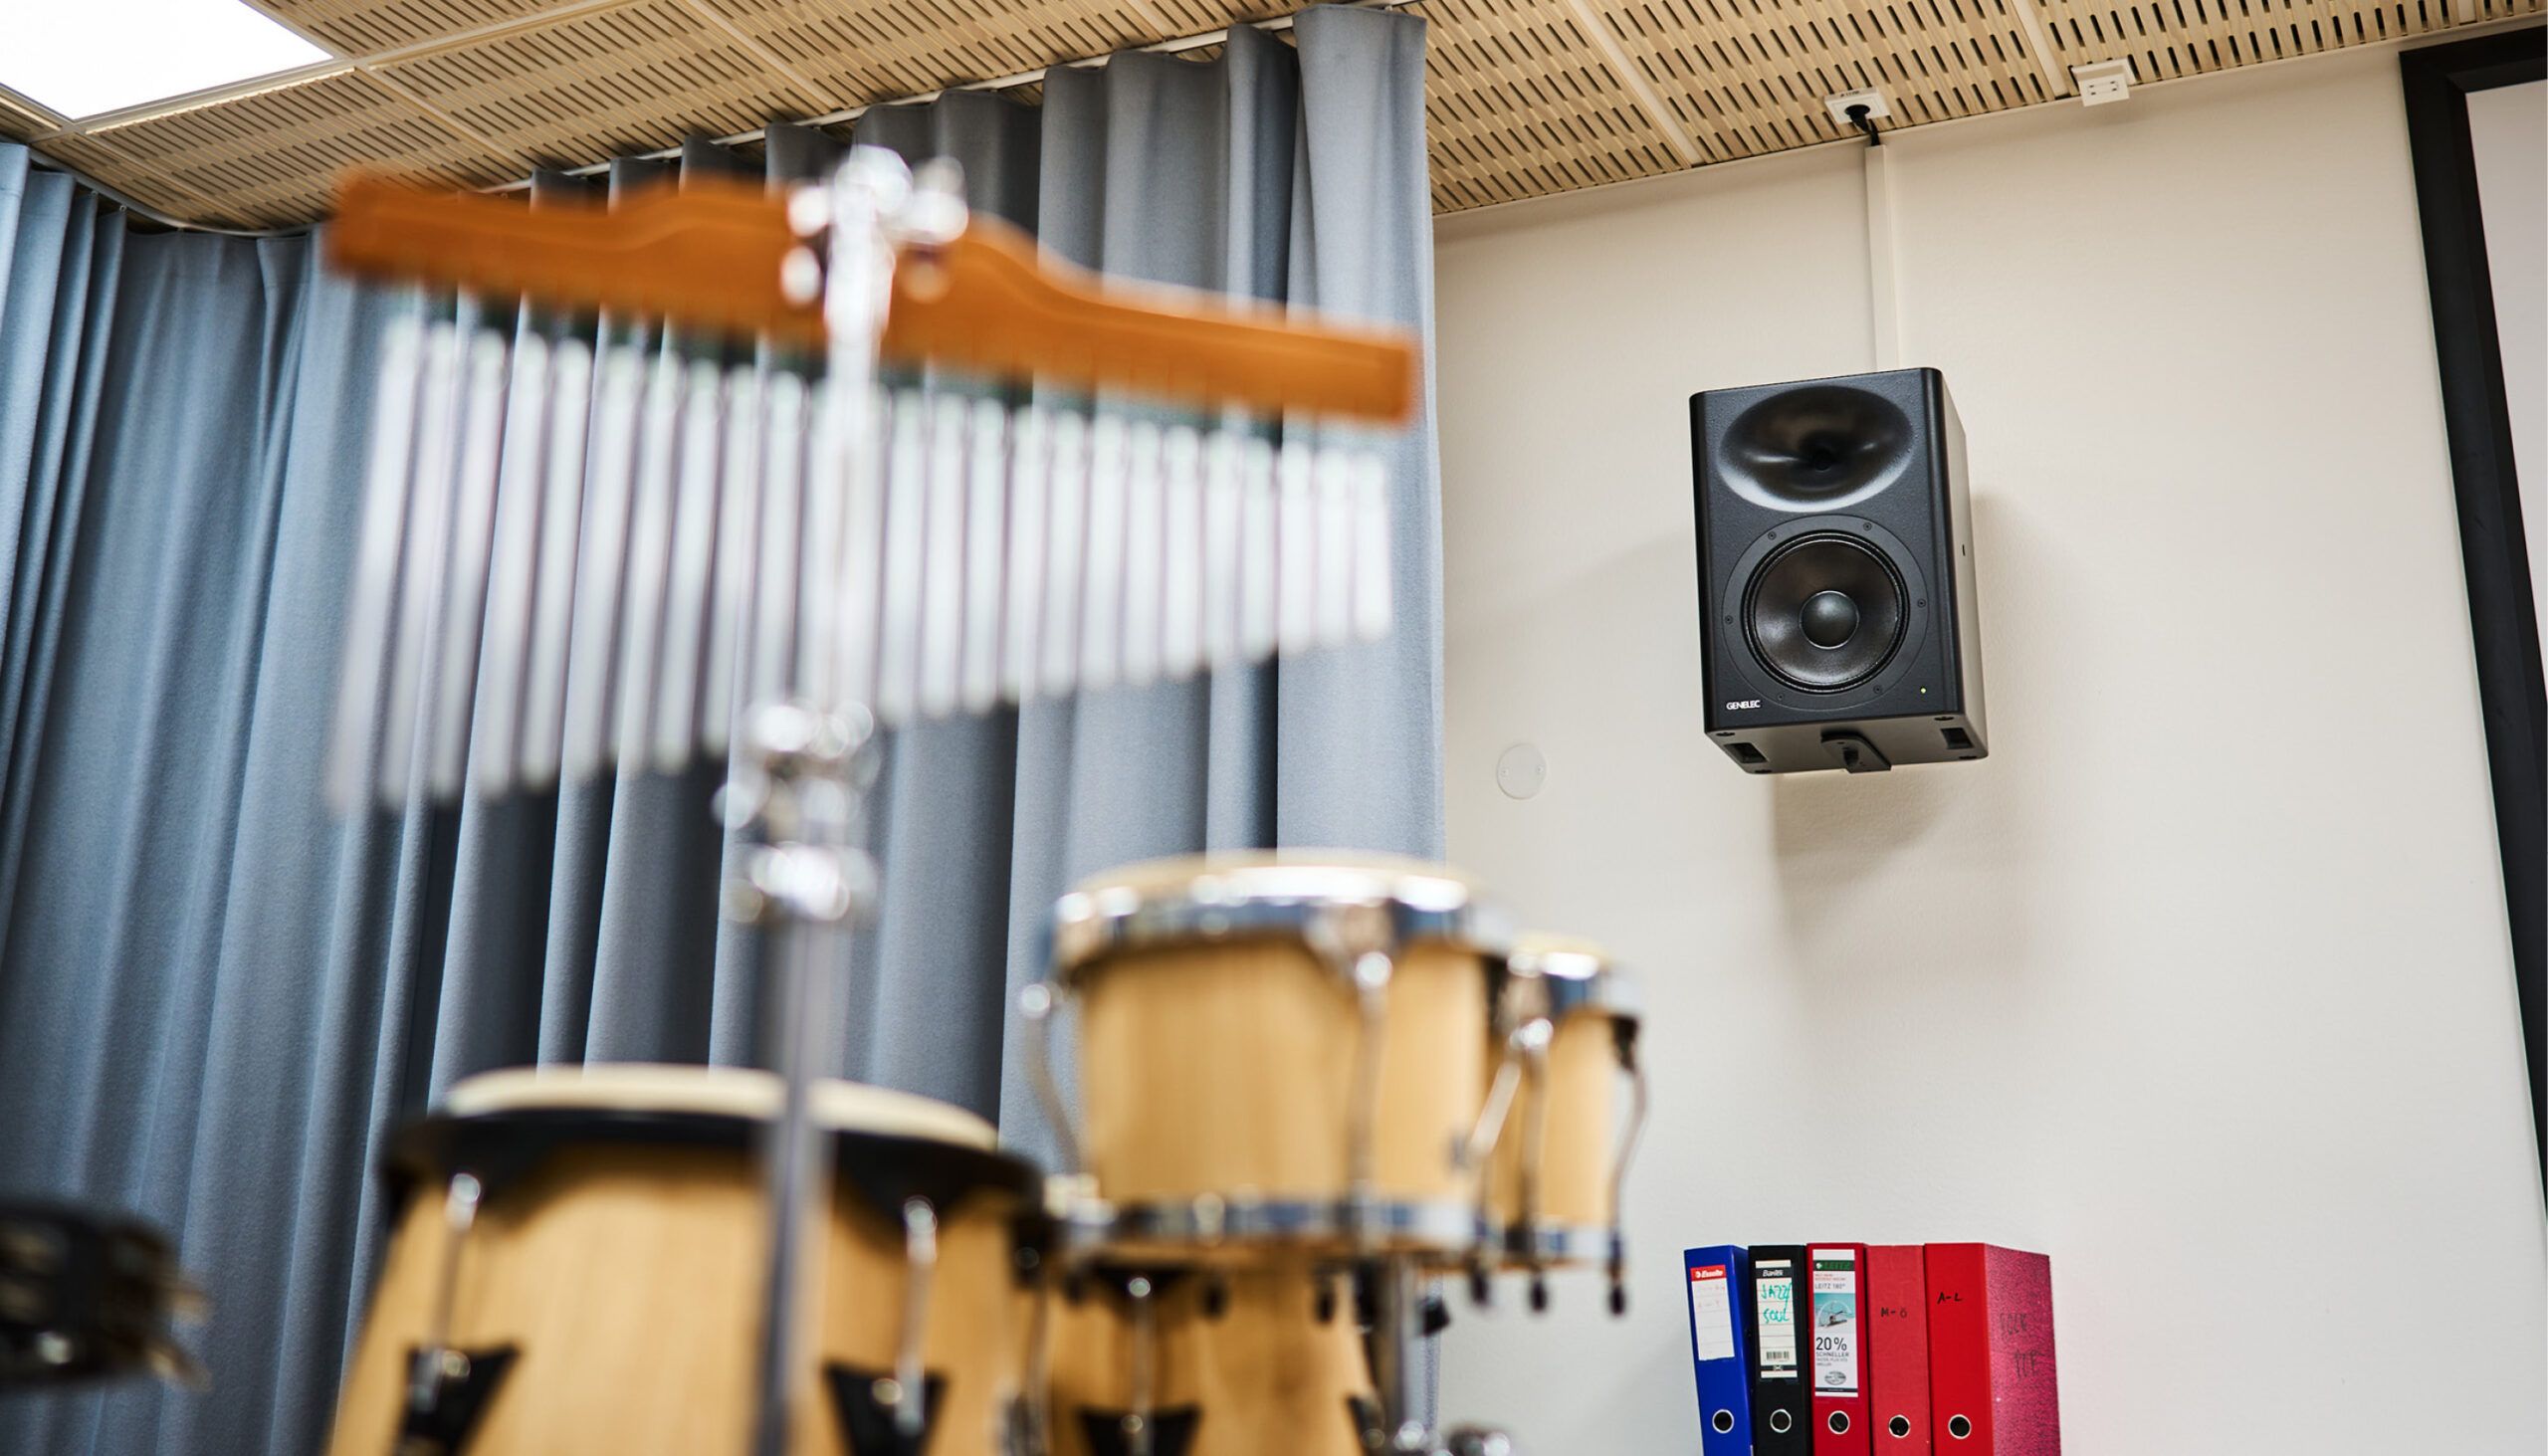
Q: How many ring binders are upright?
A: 5